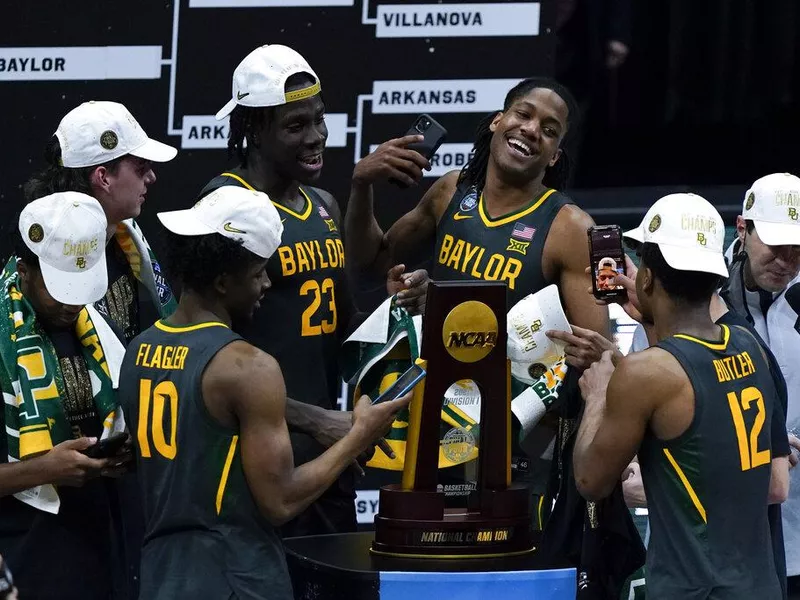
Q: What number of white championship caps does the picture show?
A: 7